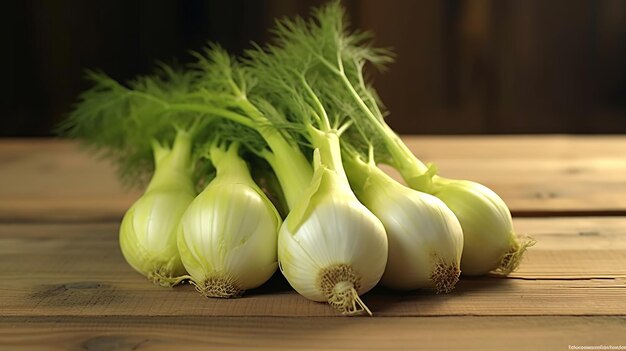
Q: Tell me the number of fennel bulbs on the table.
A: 5